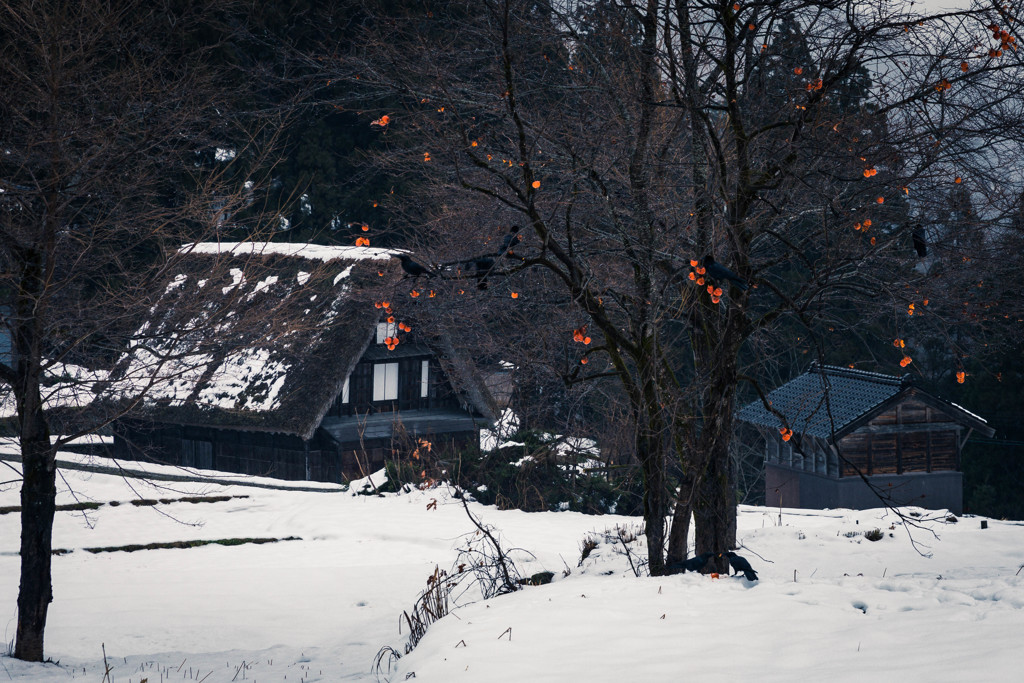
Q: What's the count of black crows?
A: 7